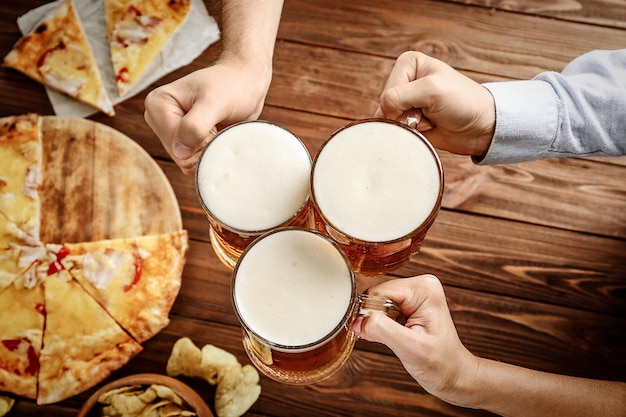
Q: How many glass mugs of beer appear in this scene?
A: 3